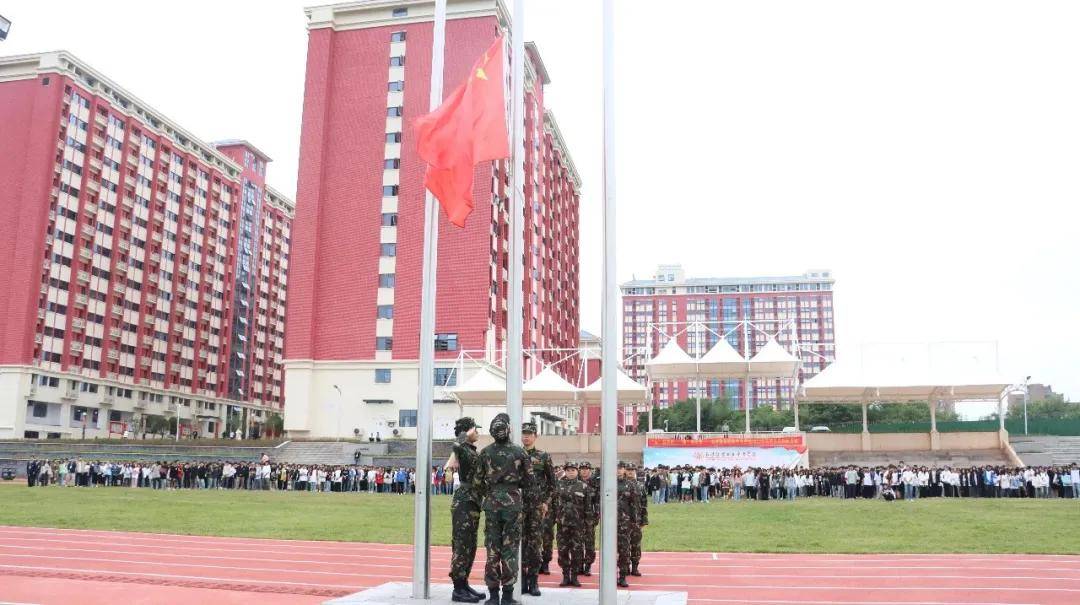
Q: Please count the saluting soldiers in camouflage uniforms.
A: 1